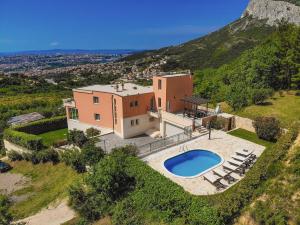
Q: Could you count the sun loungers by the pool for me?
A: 6